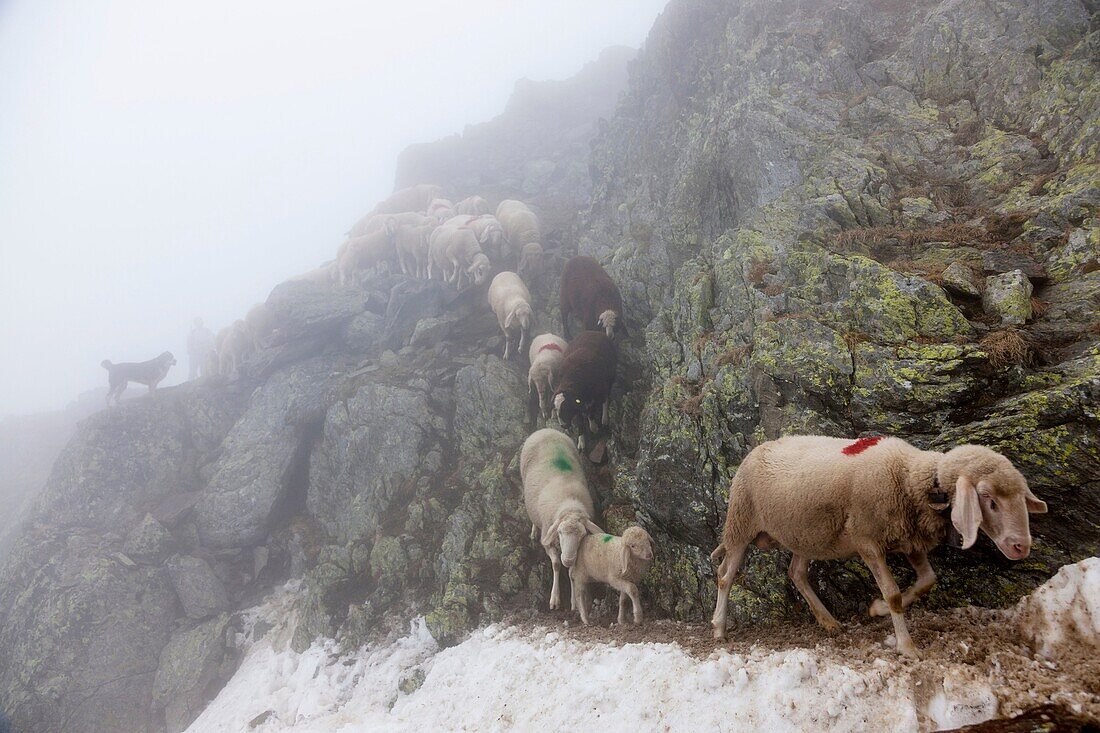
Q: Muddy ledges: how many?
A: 1